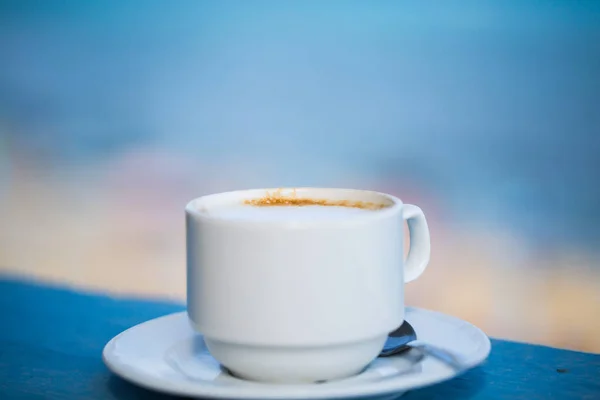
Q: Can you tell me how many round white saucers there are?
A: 1